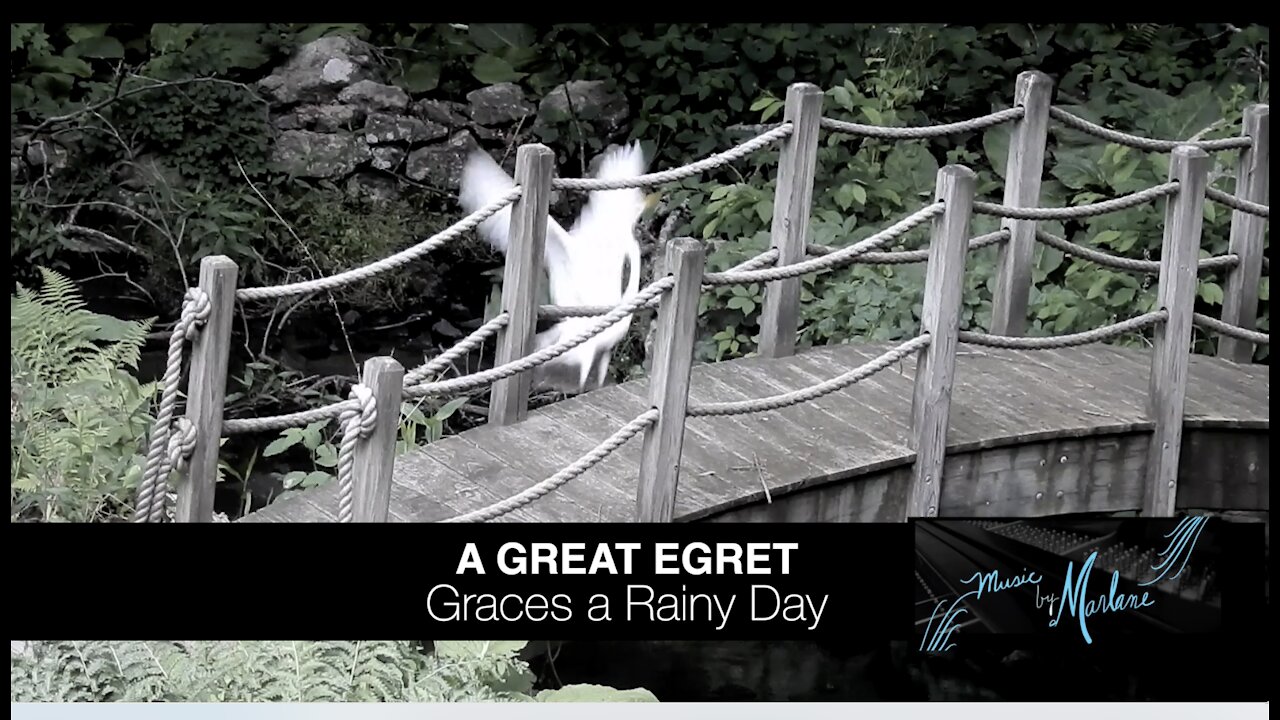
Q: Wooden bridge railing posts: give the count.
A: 9